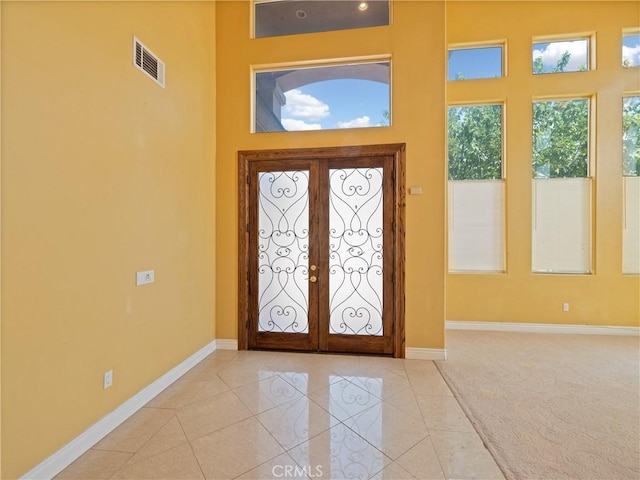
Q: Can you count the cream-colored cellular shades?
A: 3